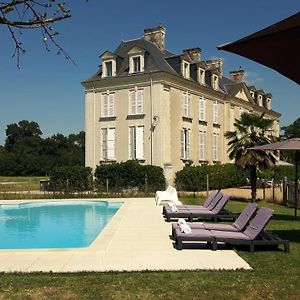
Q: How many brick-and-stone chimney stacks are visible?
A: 4